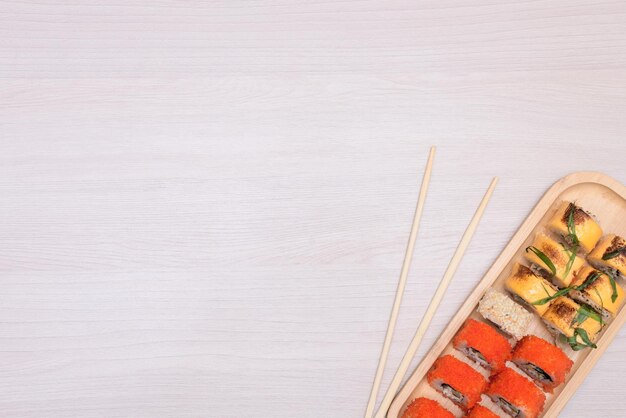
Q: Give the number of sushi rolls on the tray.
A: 13